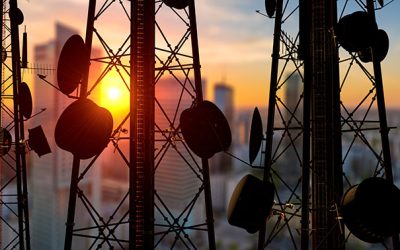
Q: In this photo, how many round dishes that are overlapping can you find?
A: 2